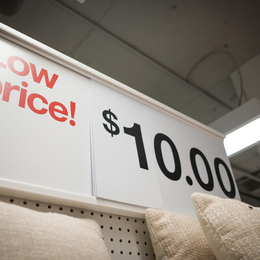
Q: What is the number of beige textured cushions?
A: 3